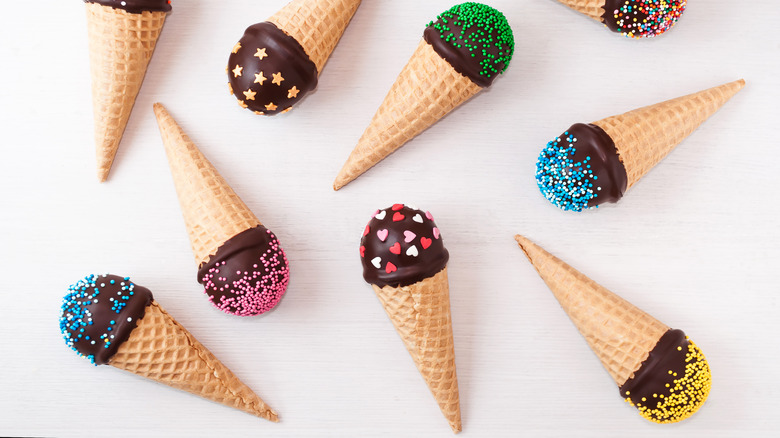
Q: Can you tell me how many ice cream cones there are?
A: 9